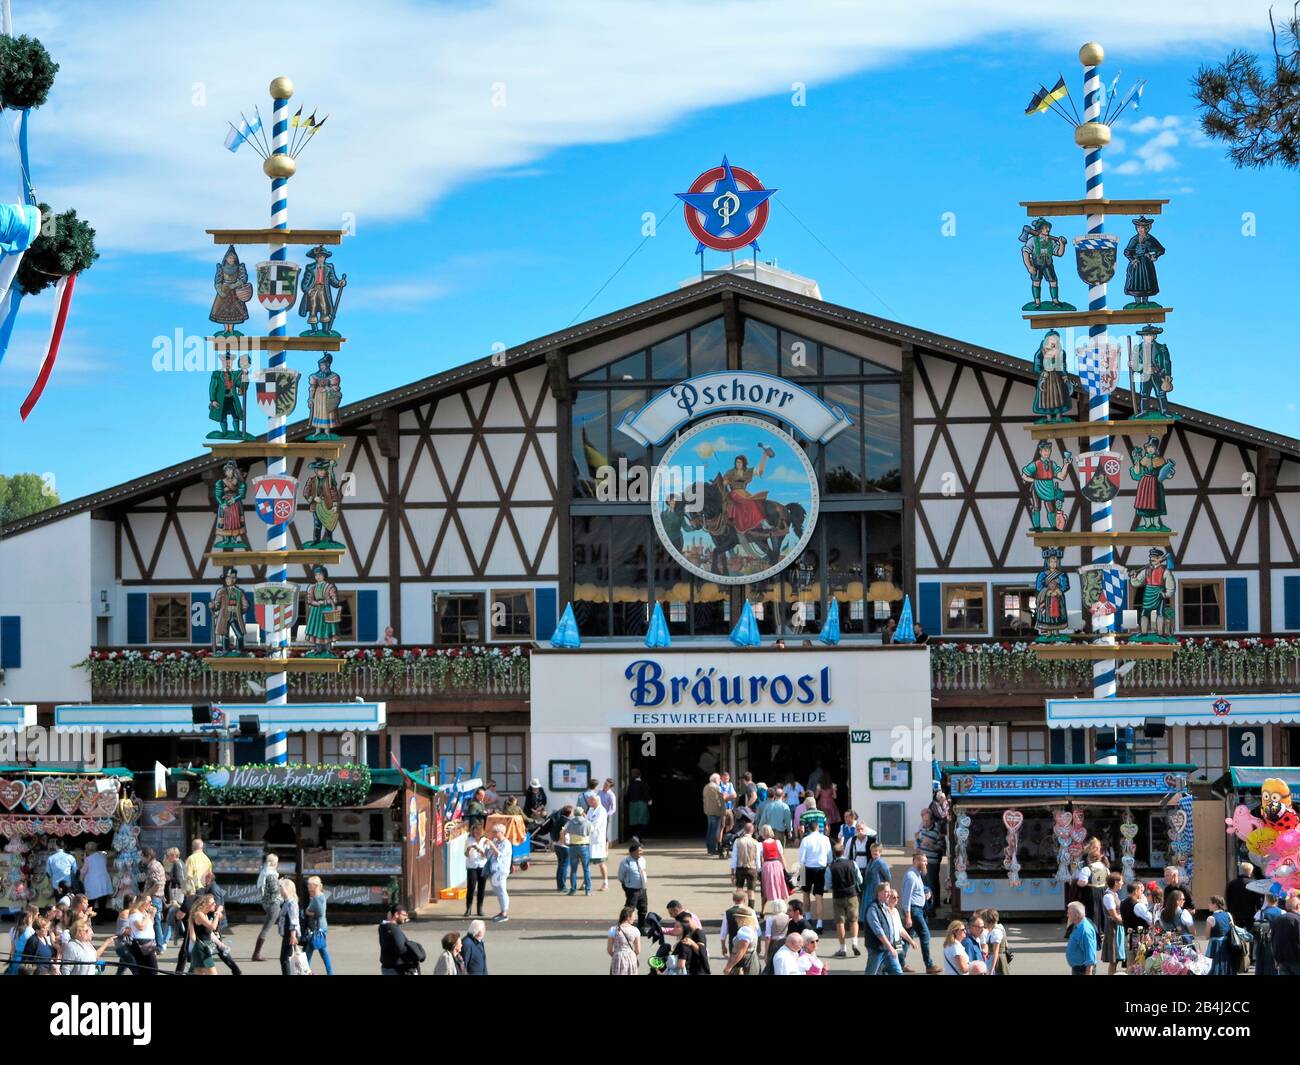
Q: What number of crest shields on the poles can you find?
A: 8